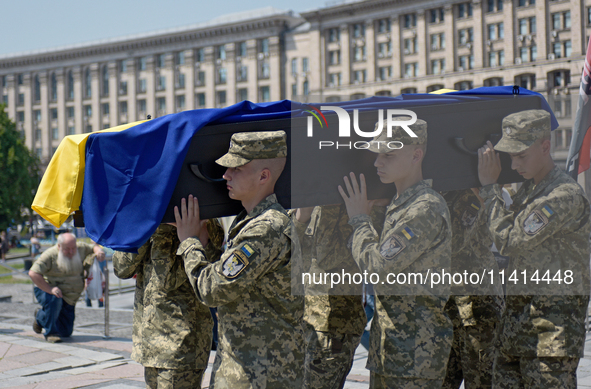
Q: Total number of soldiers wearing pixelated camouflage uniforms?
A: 6